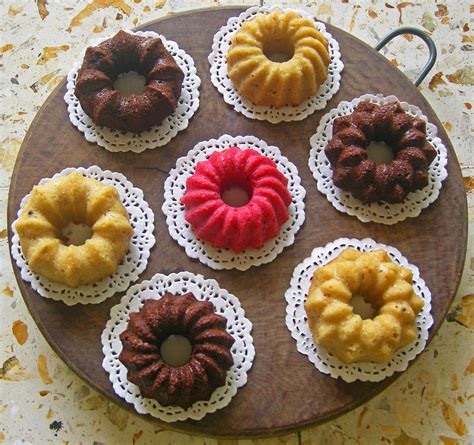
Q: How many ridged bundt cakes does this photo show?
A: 7